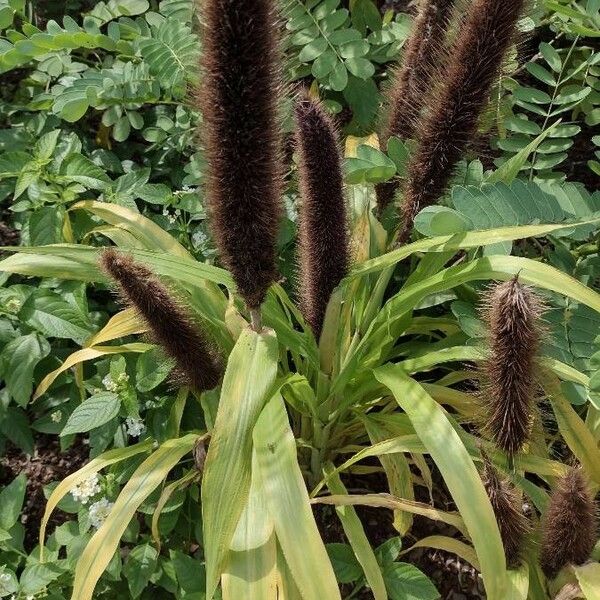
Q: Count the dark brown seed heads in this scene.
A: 8